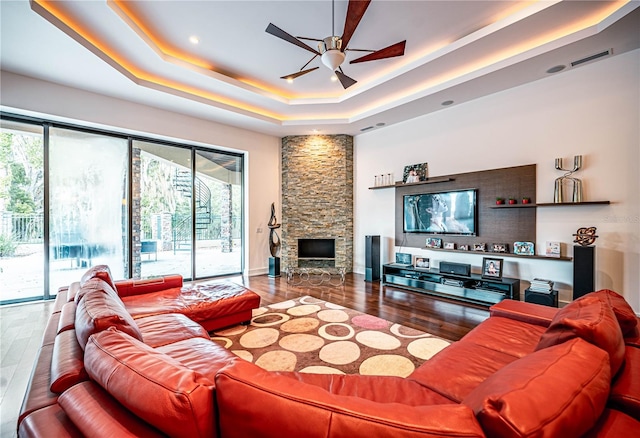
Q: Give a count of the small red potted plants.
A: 3